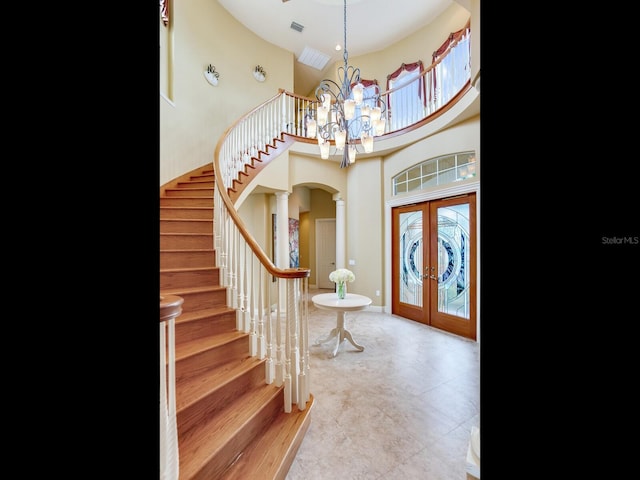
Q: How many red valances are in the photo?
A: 3